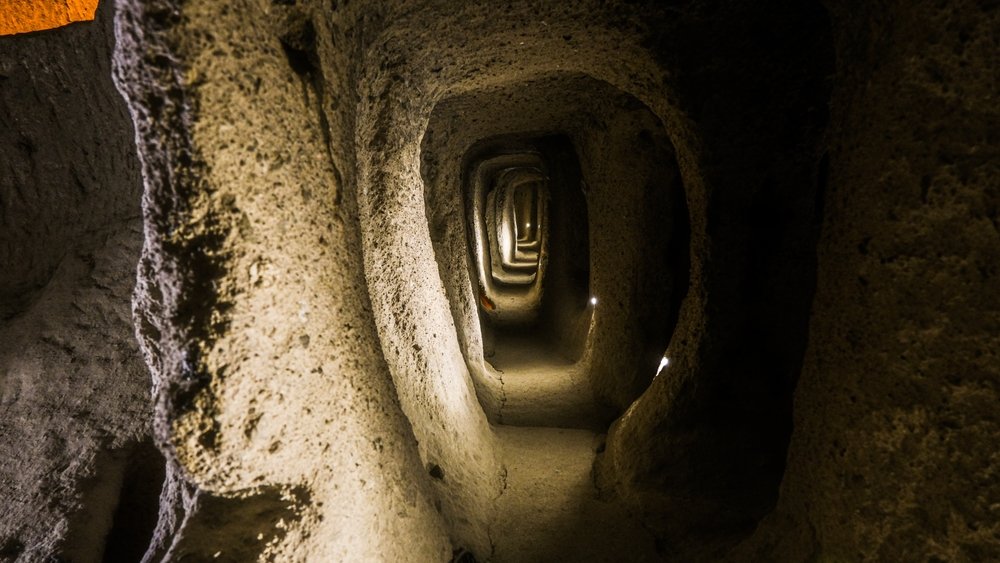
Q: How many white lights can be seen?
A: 2